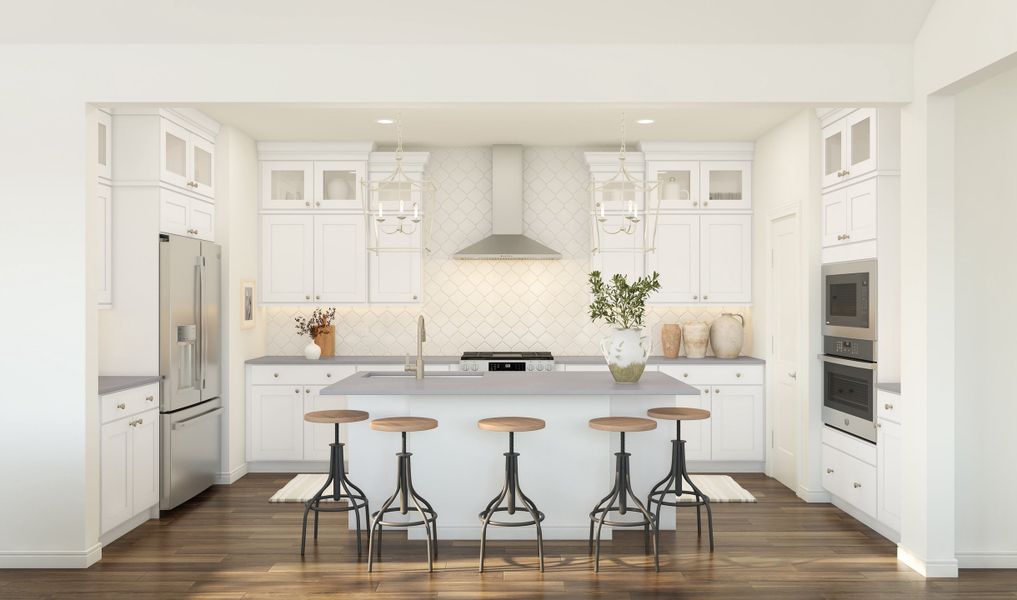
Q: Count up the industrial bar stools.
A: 5